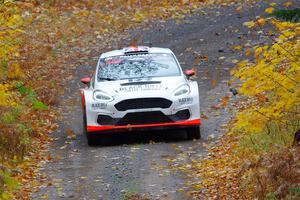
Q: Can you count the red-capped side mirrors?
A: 2